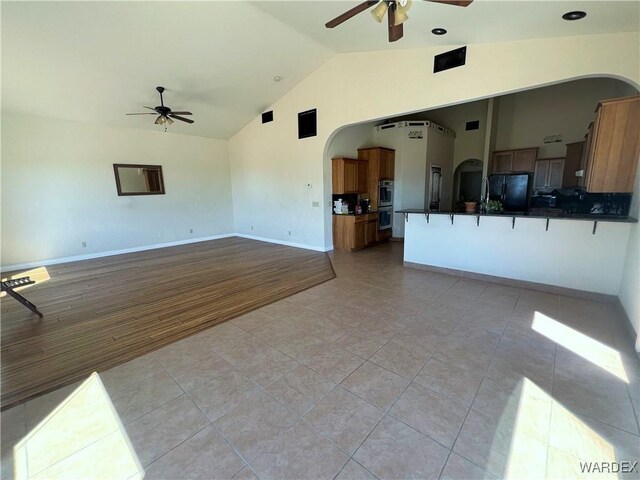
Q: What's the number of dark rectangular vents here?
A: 4